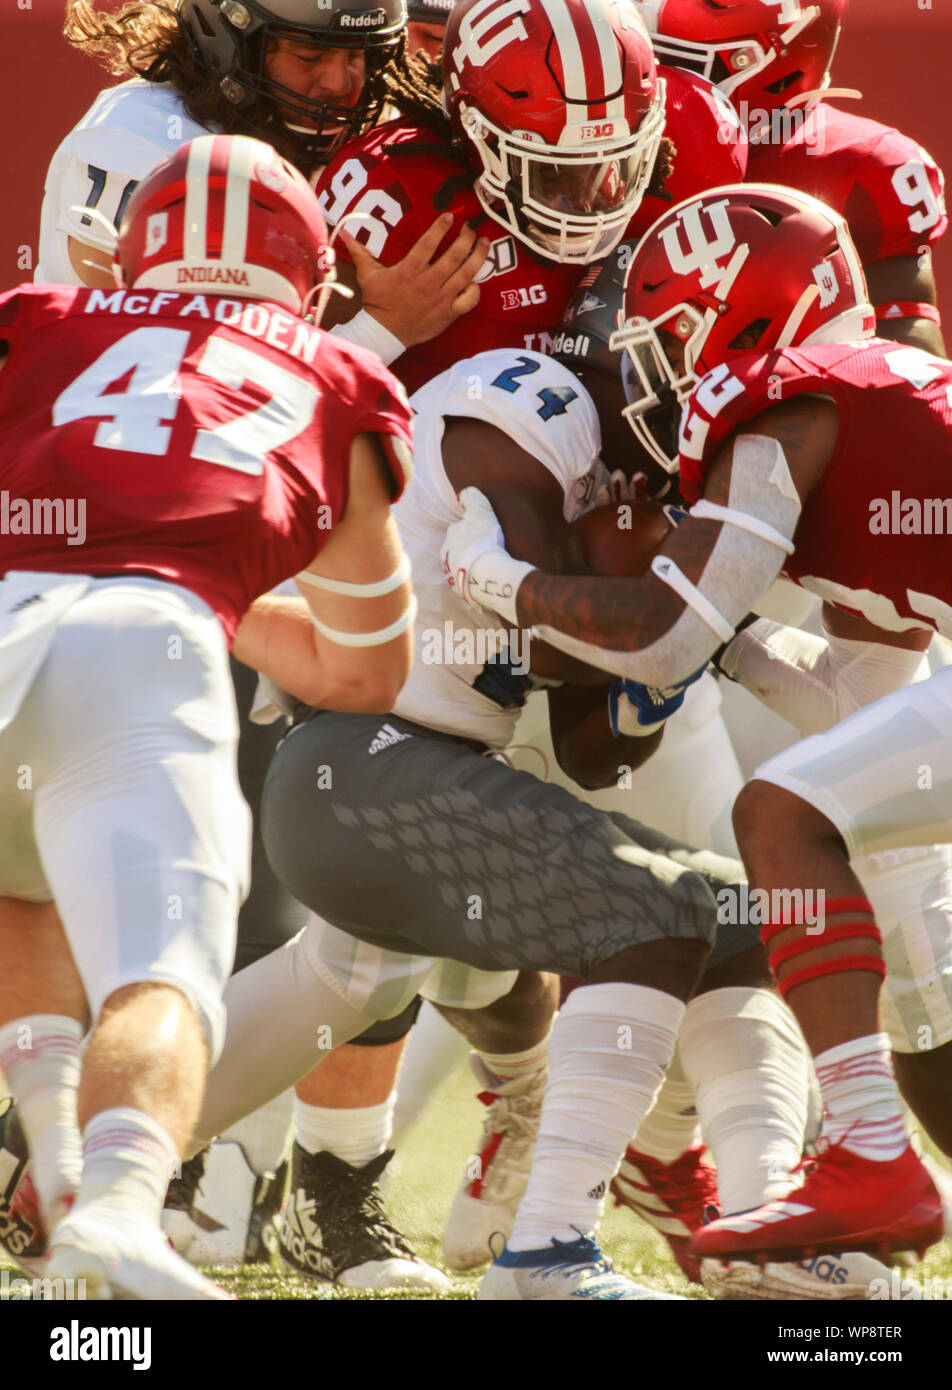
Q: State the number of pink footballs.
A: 0